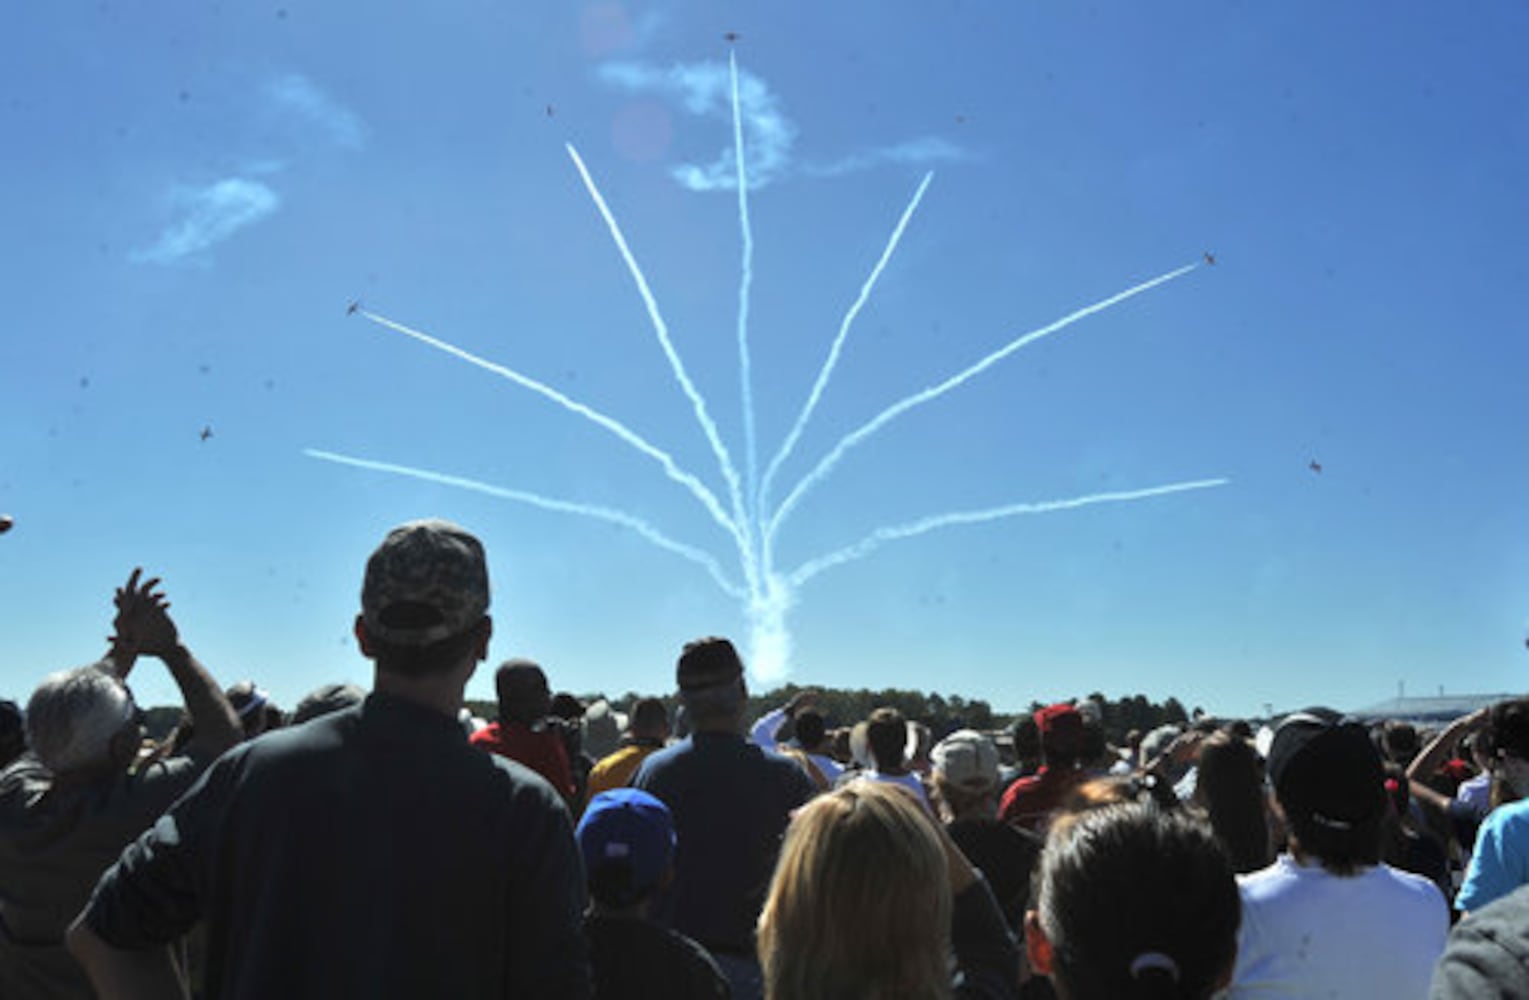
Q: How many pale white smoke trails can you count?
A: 7